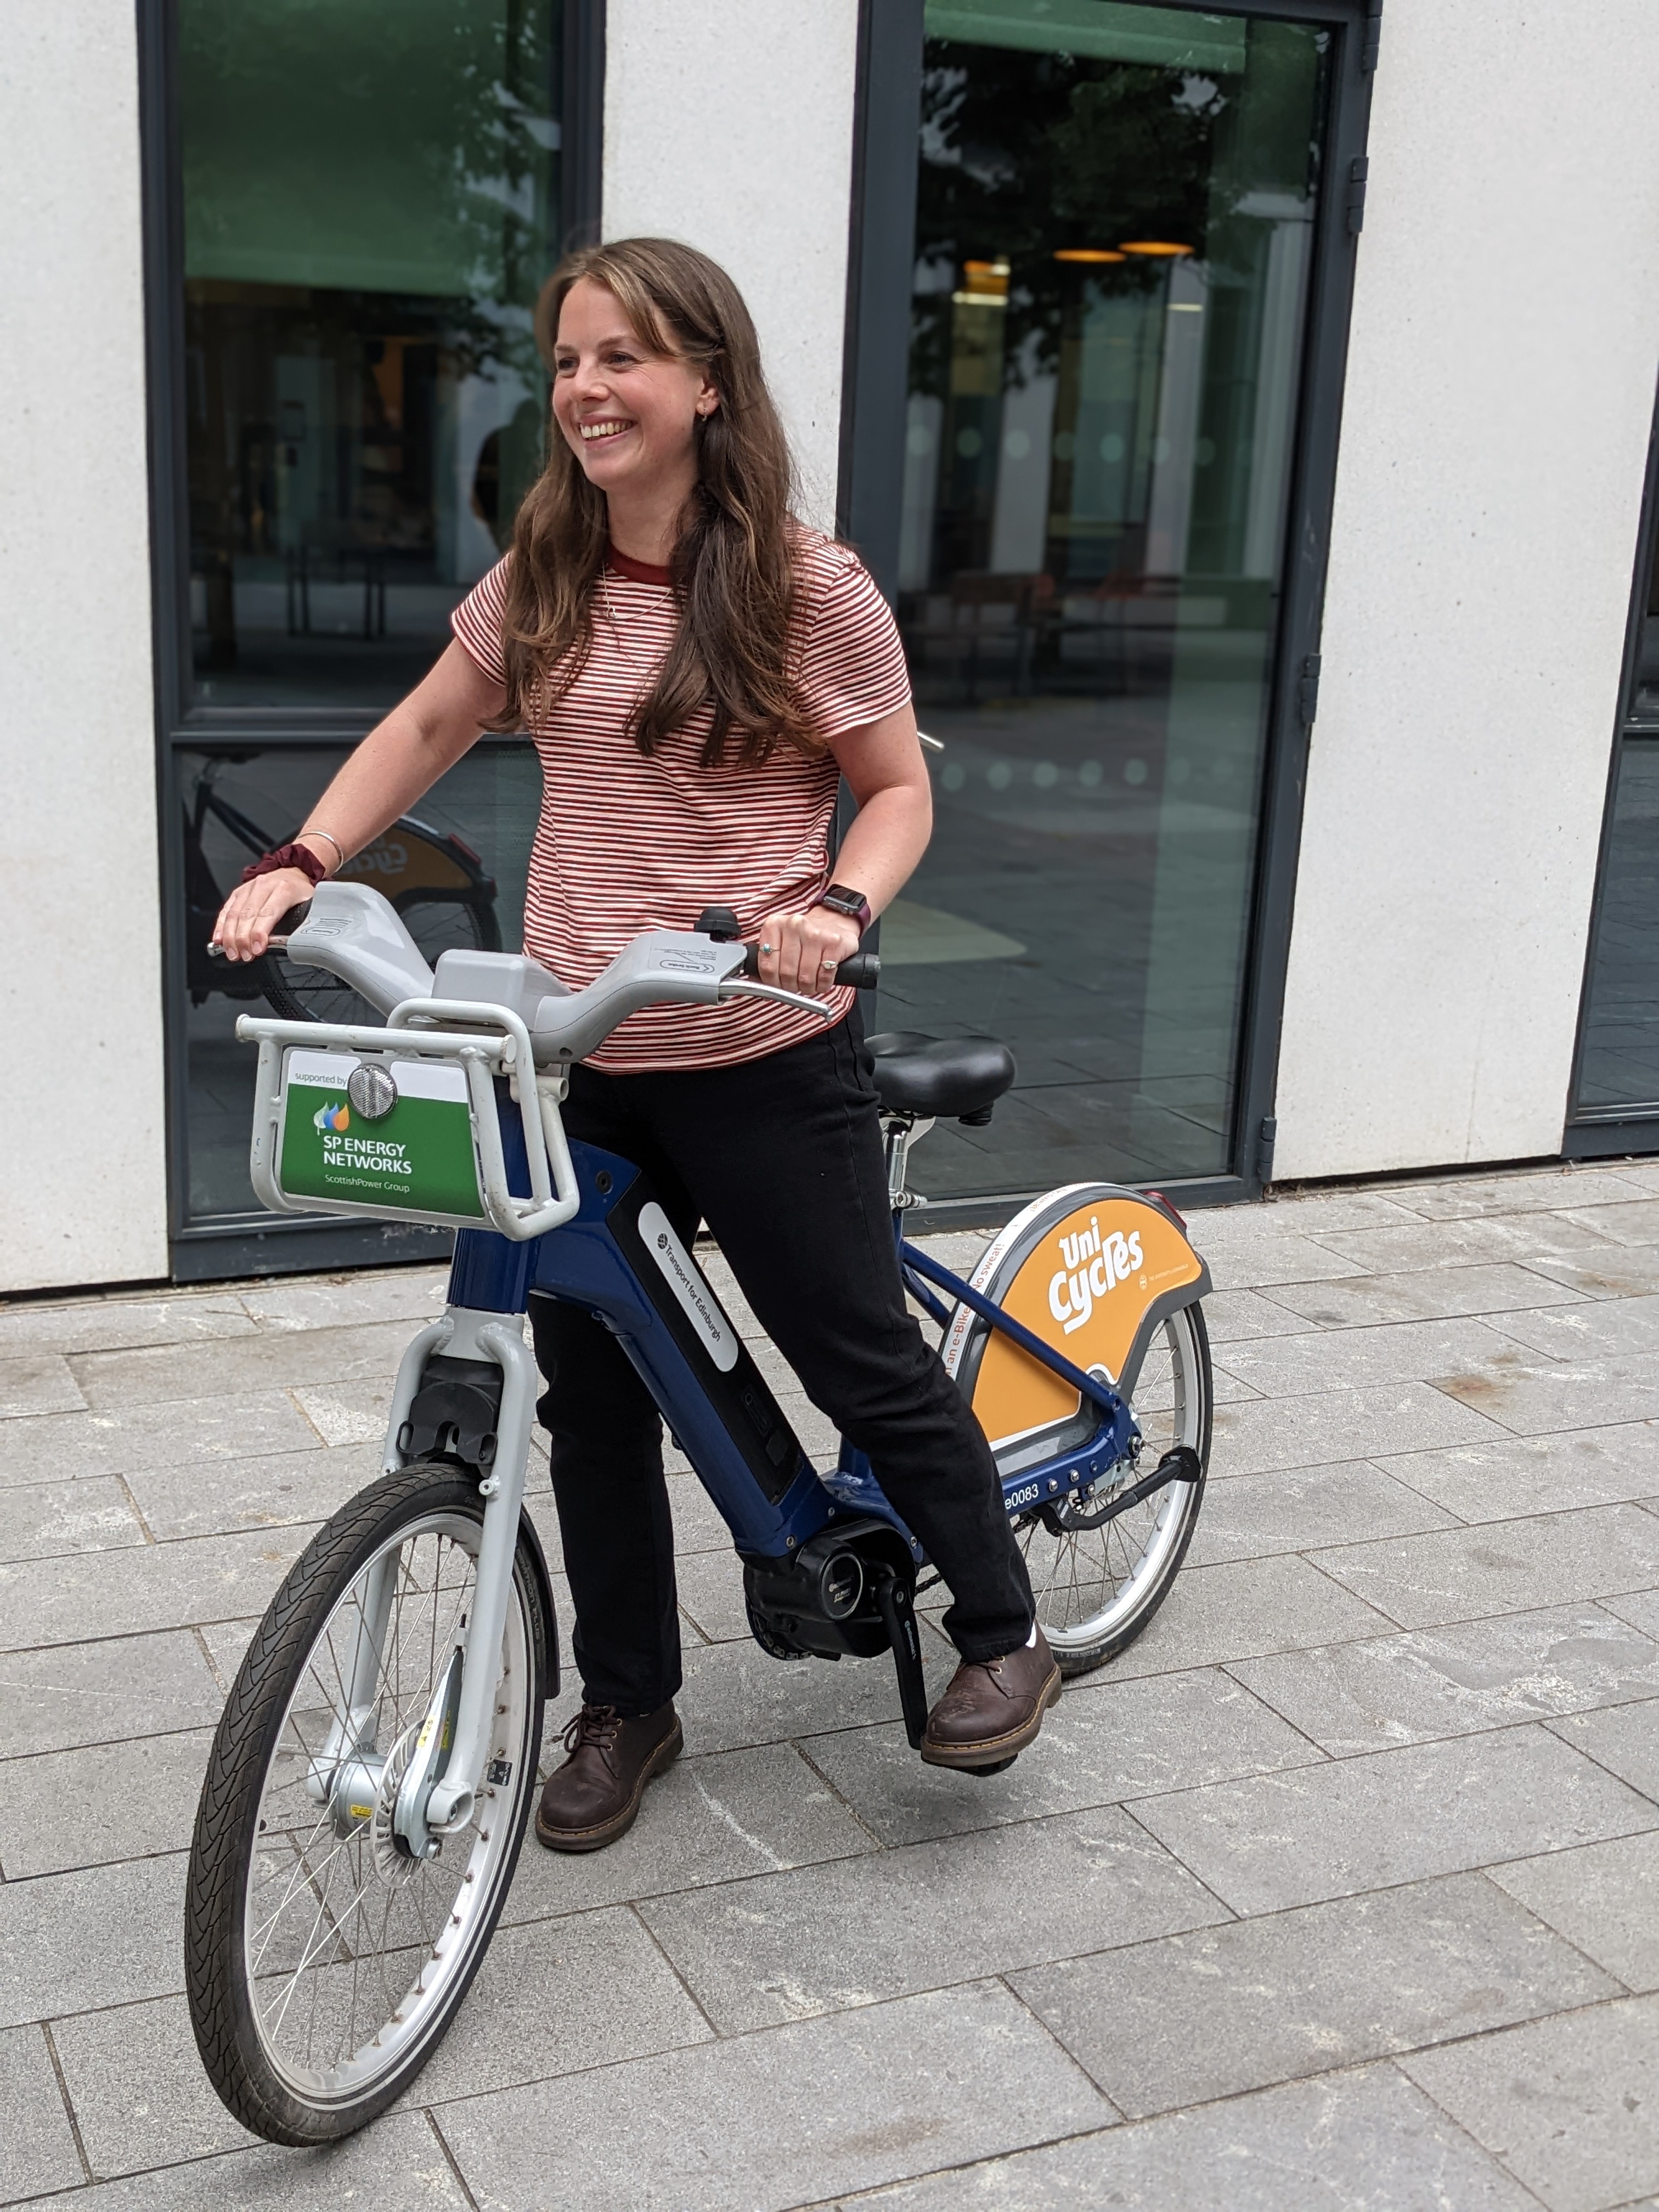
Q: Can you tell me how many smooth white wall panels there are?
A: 3